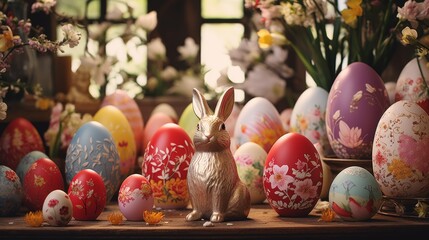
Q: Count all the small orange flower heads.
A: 4